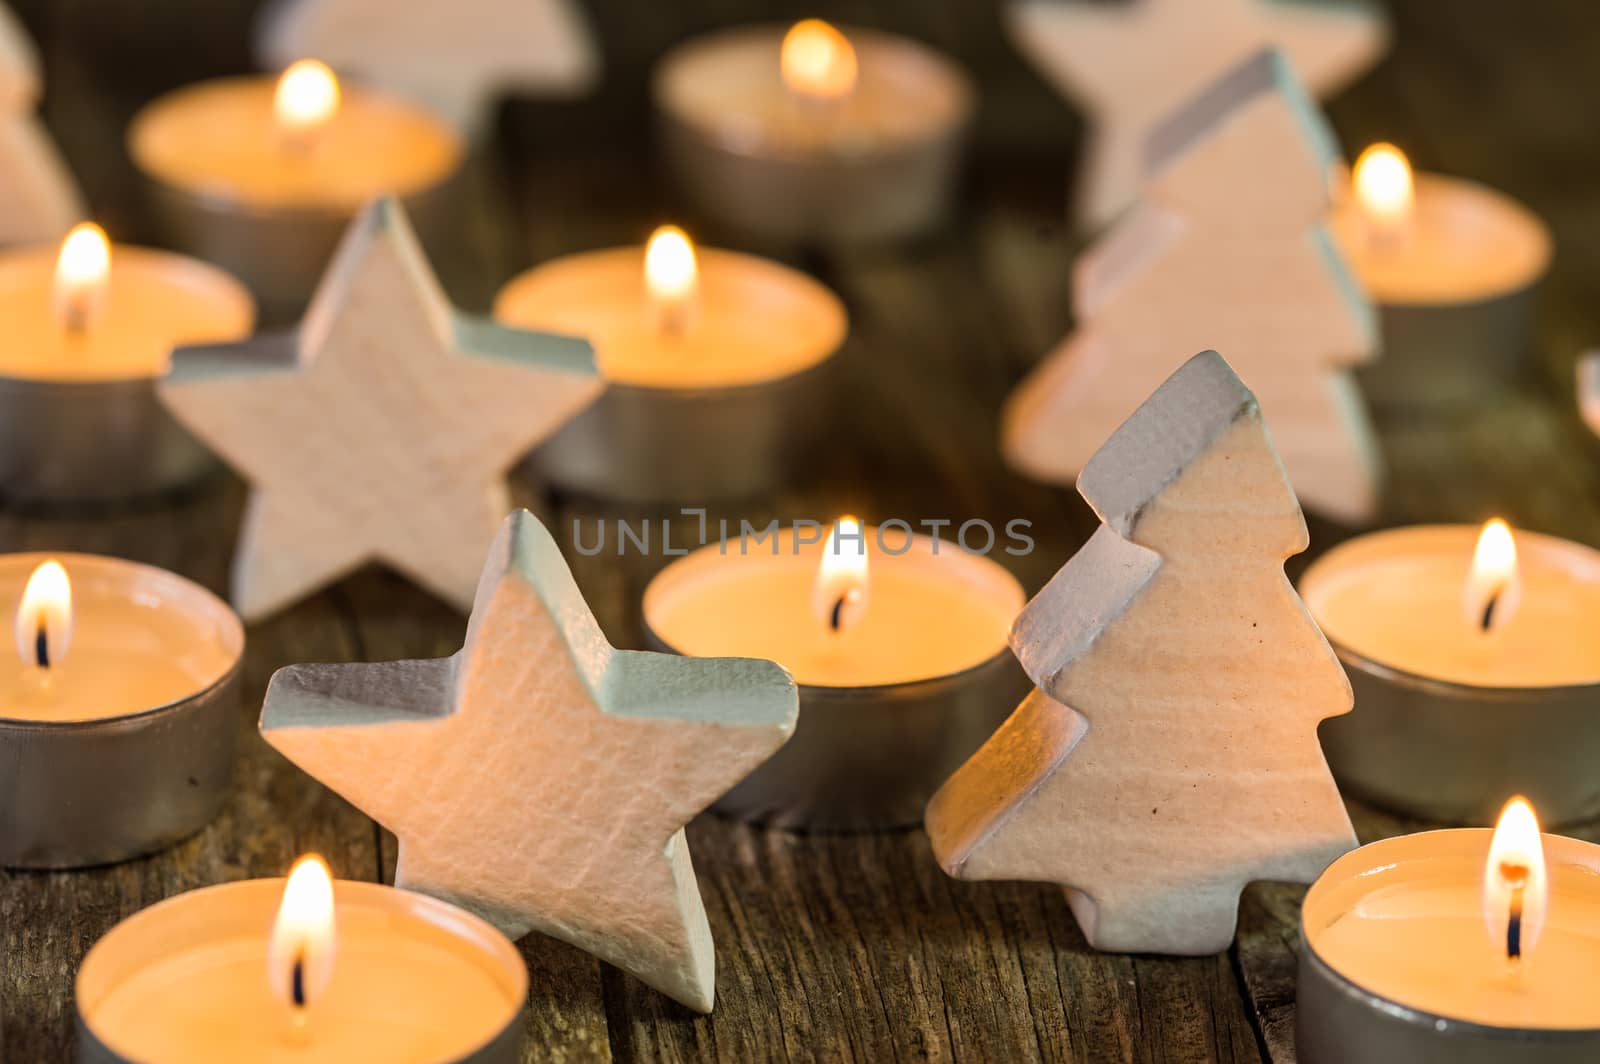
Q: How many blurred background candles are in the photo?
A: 5